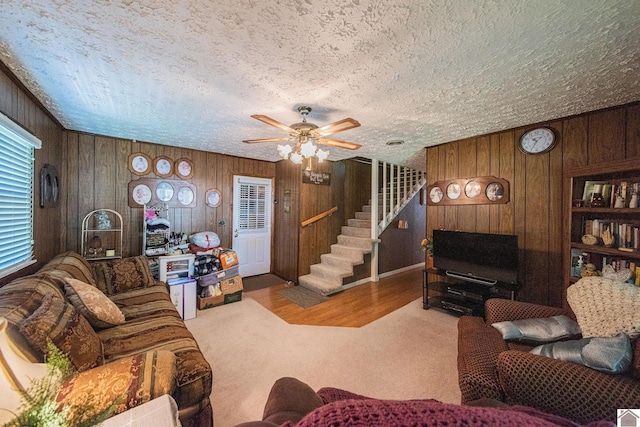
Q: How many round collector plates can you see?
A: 11